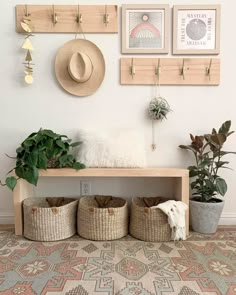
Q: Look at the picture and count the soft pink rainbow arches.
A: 1